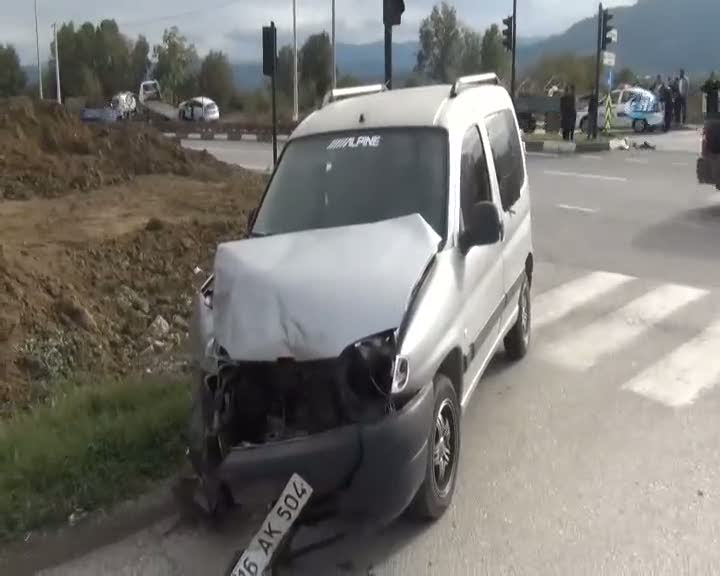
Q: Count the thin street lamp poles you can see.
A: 4